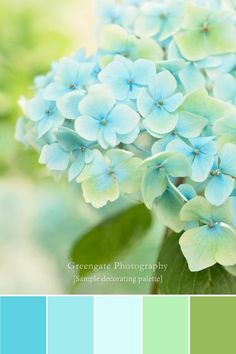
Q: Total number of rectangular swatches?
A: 5